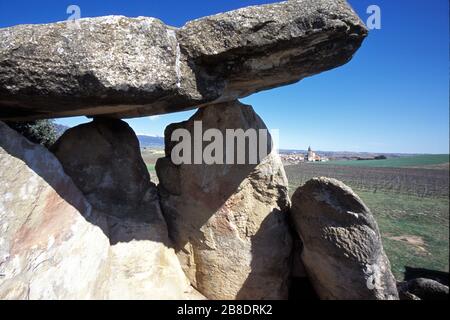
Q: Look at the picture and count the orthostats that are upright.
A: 4